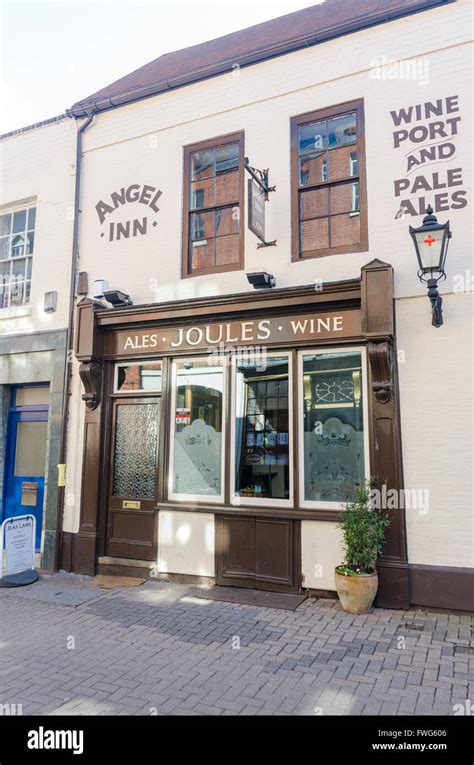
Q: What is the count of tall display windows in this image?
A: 3